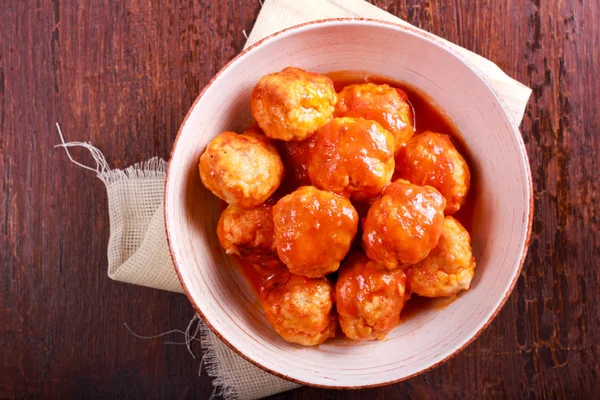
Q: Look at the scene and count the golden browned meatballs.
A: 11